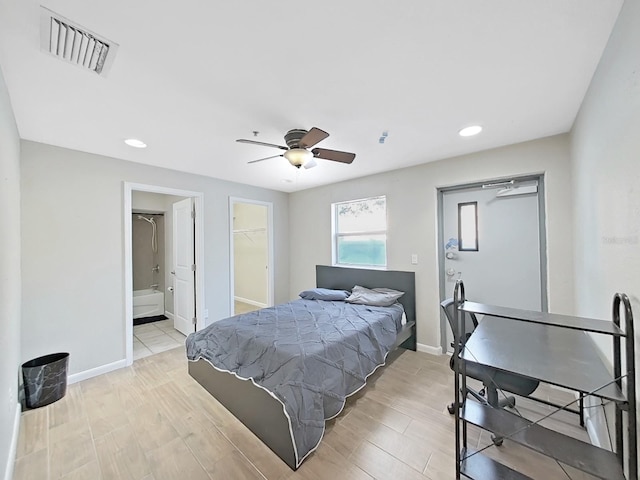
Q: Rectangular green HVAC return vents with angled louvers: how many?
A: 0